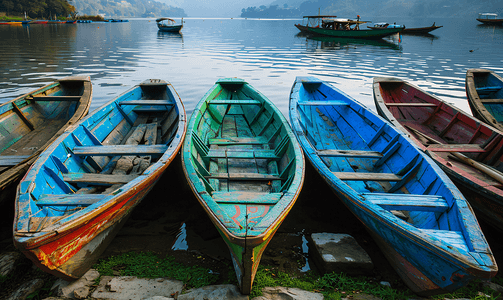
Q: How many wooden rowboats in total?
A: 6